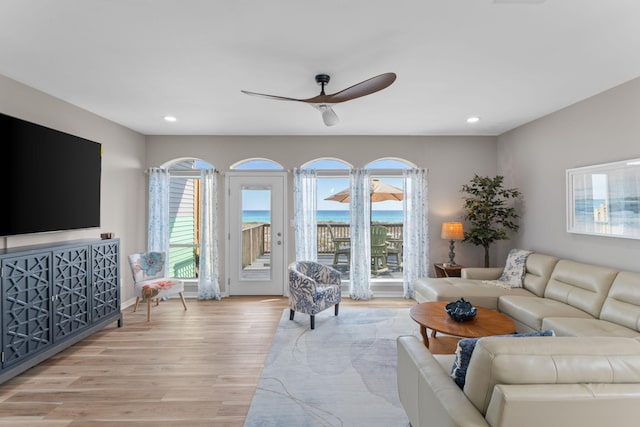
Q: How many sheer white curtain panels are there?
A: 5